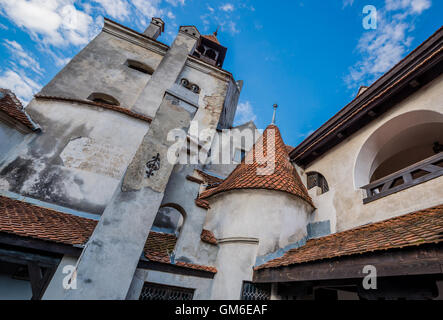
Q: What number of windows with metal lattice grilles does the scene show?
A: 2